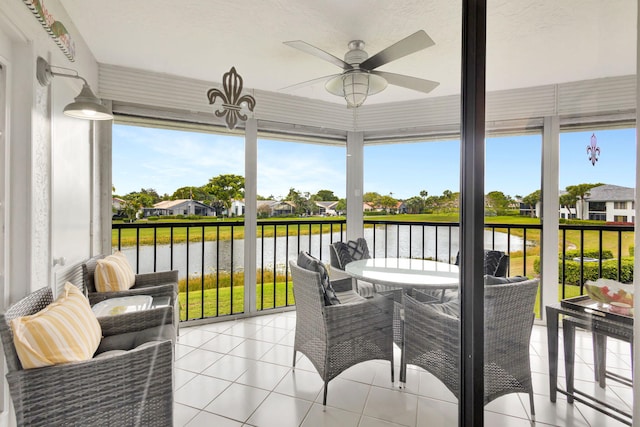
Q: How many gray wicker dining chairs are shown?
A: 4